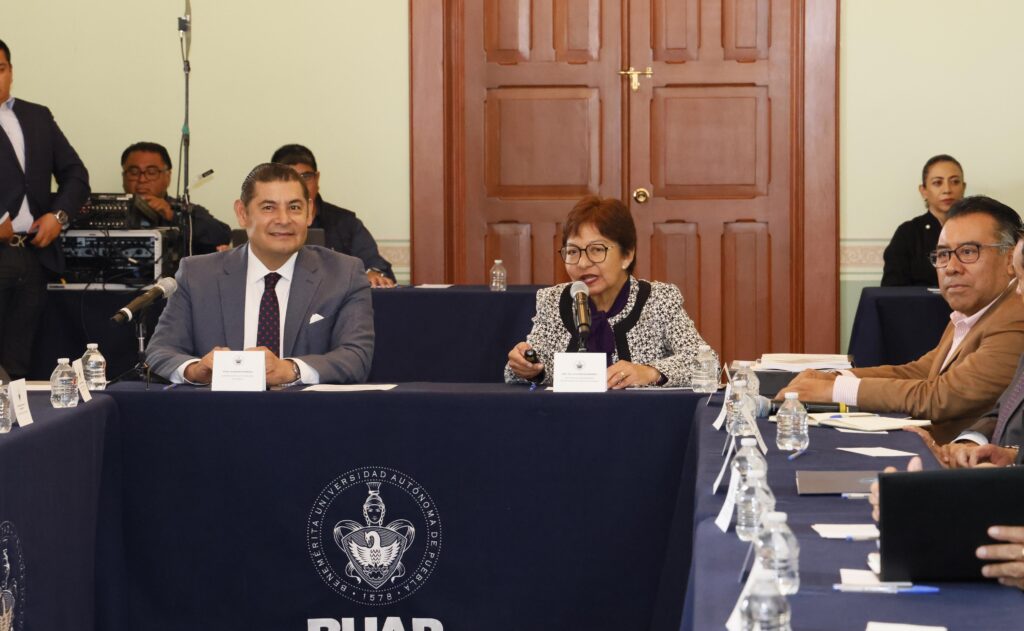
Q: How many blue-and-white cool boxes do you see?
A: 0